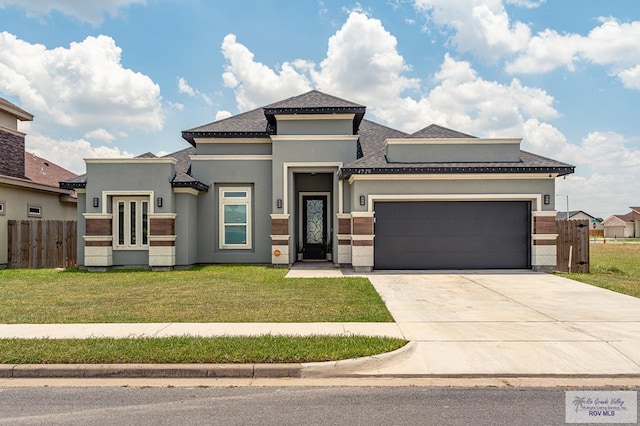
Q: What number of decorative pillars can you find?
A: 6